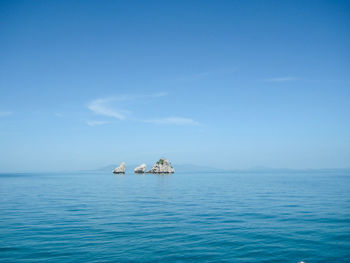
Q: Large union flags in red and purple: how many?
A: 0